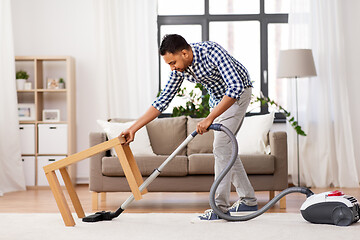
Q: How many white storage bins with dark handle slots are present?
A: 4